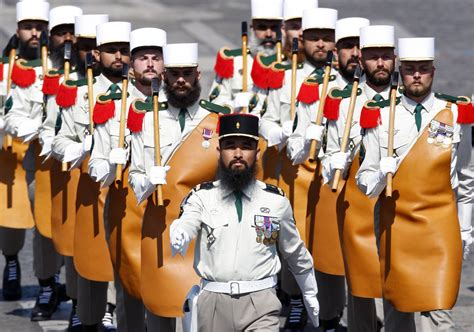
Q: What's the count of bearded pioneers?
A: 13